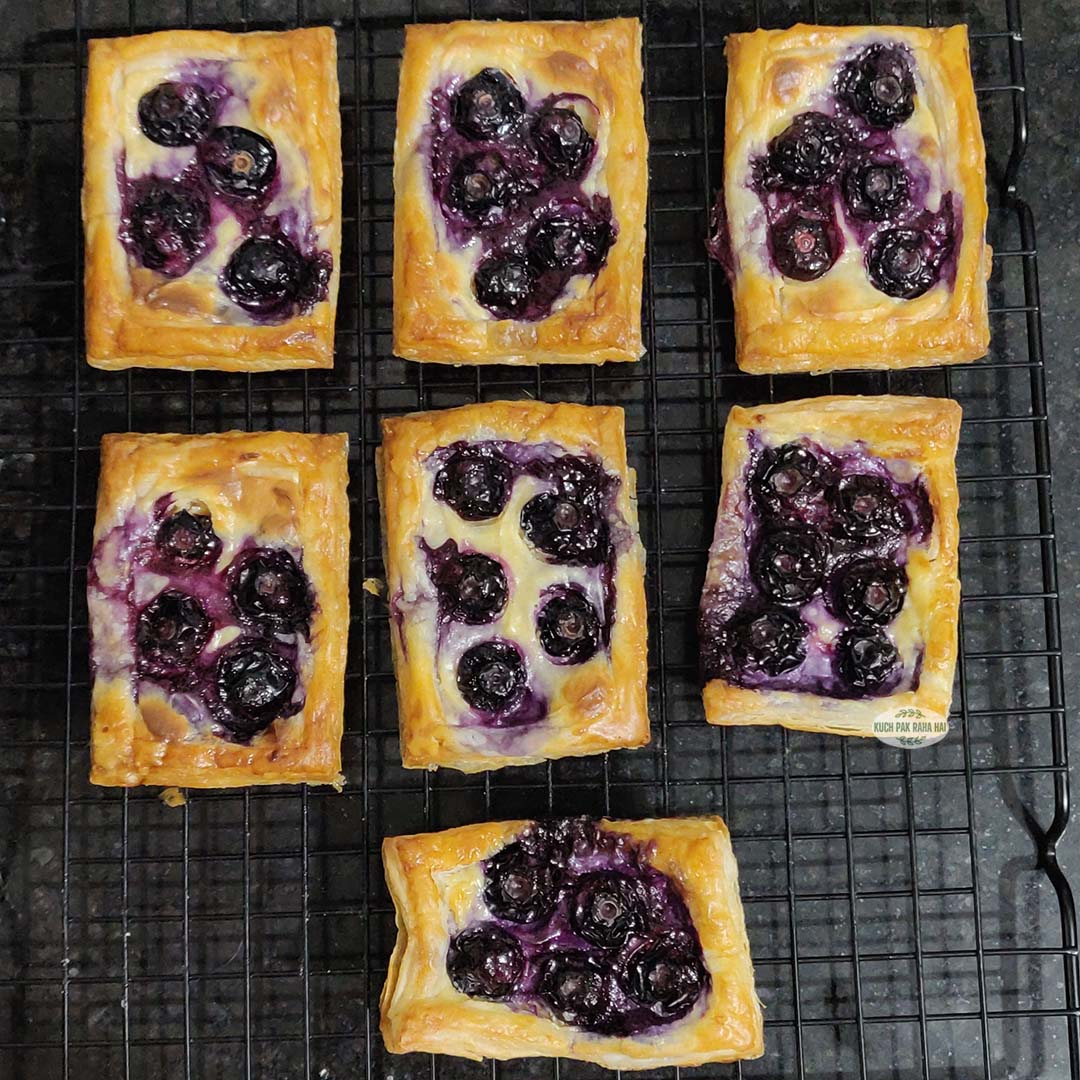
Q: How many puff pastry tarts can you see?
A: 7